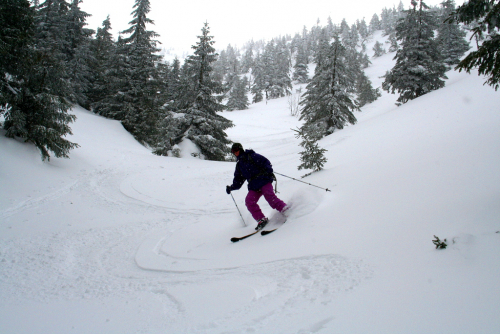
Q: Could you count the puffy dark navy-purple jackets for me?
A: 1